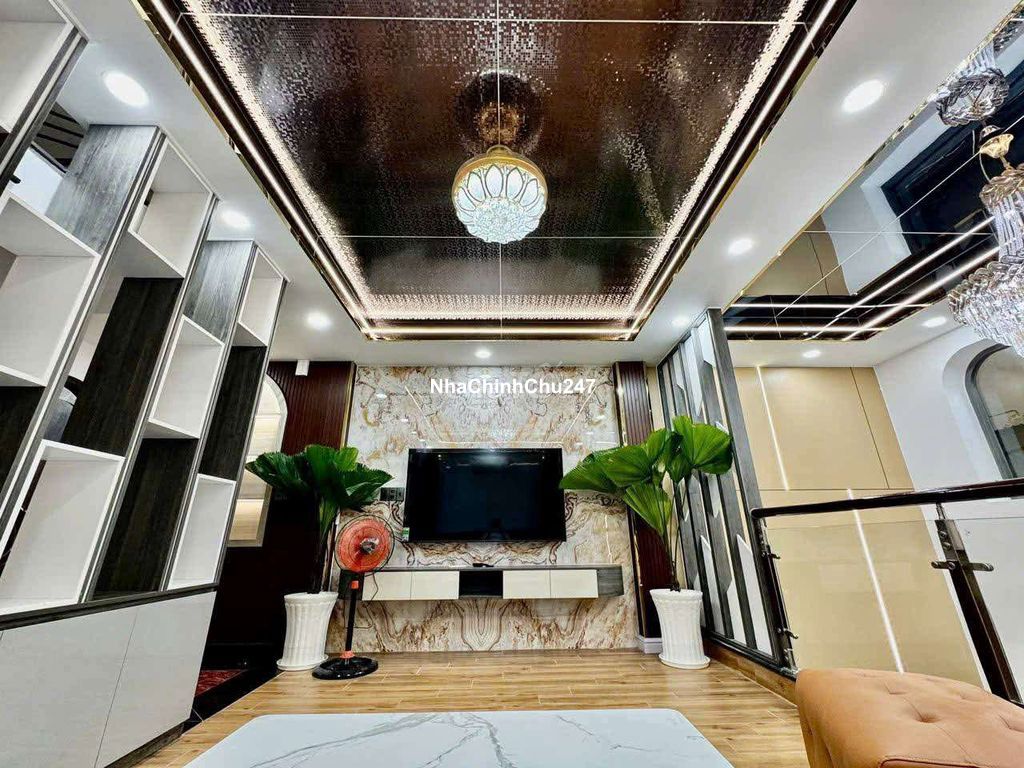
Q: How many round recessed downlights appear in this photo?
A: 9